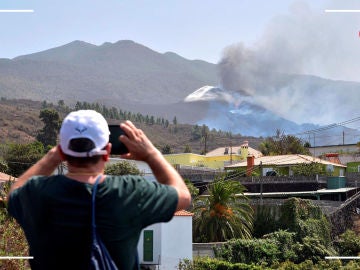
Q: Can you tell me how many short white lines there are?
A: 4